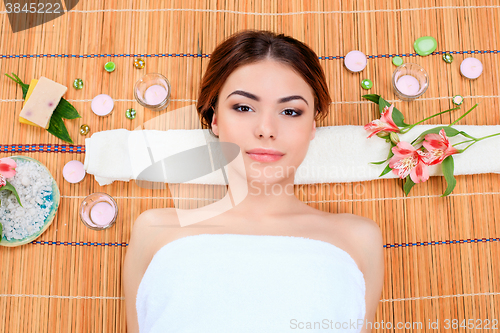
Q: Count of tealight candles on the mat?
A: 7